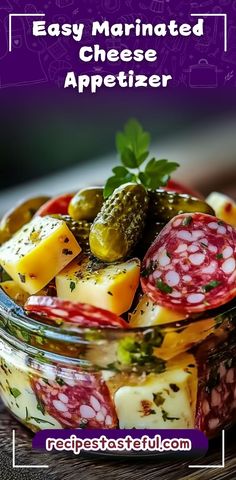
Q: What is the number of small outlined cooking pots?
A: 1